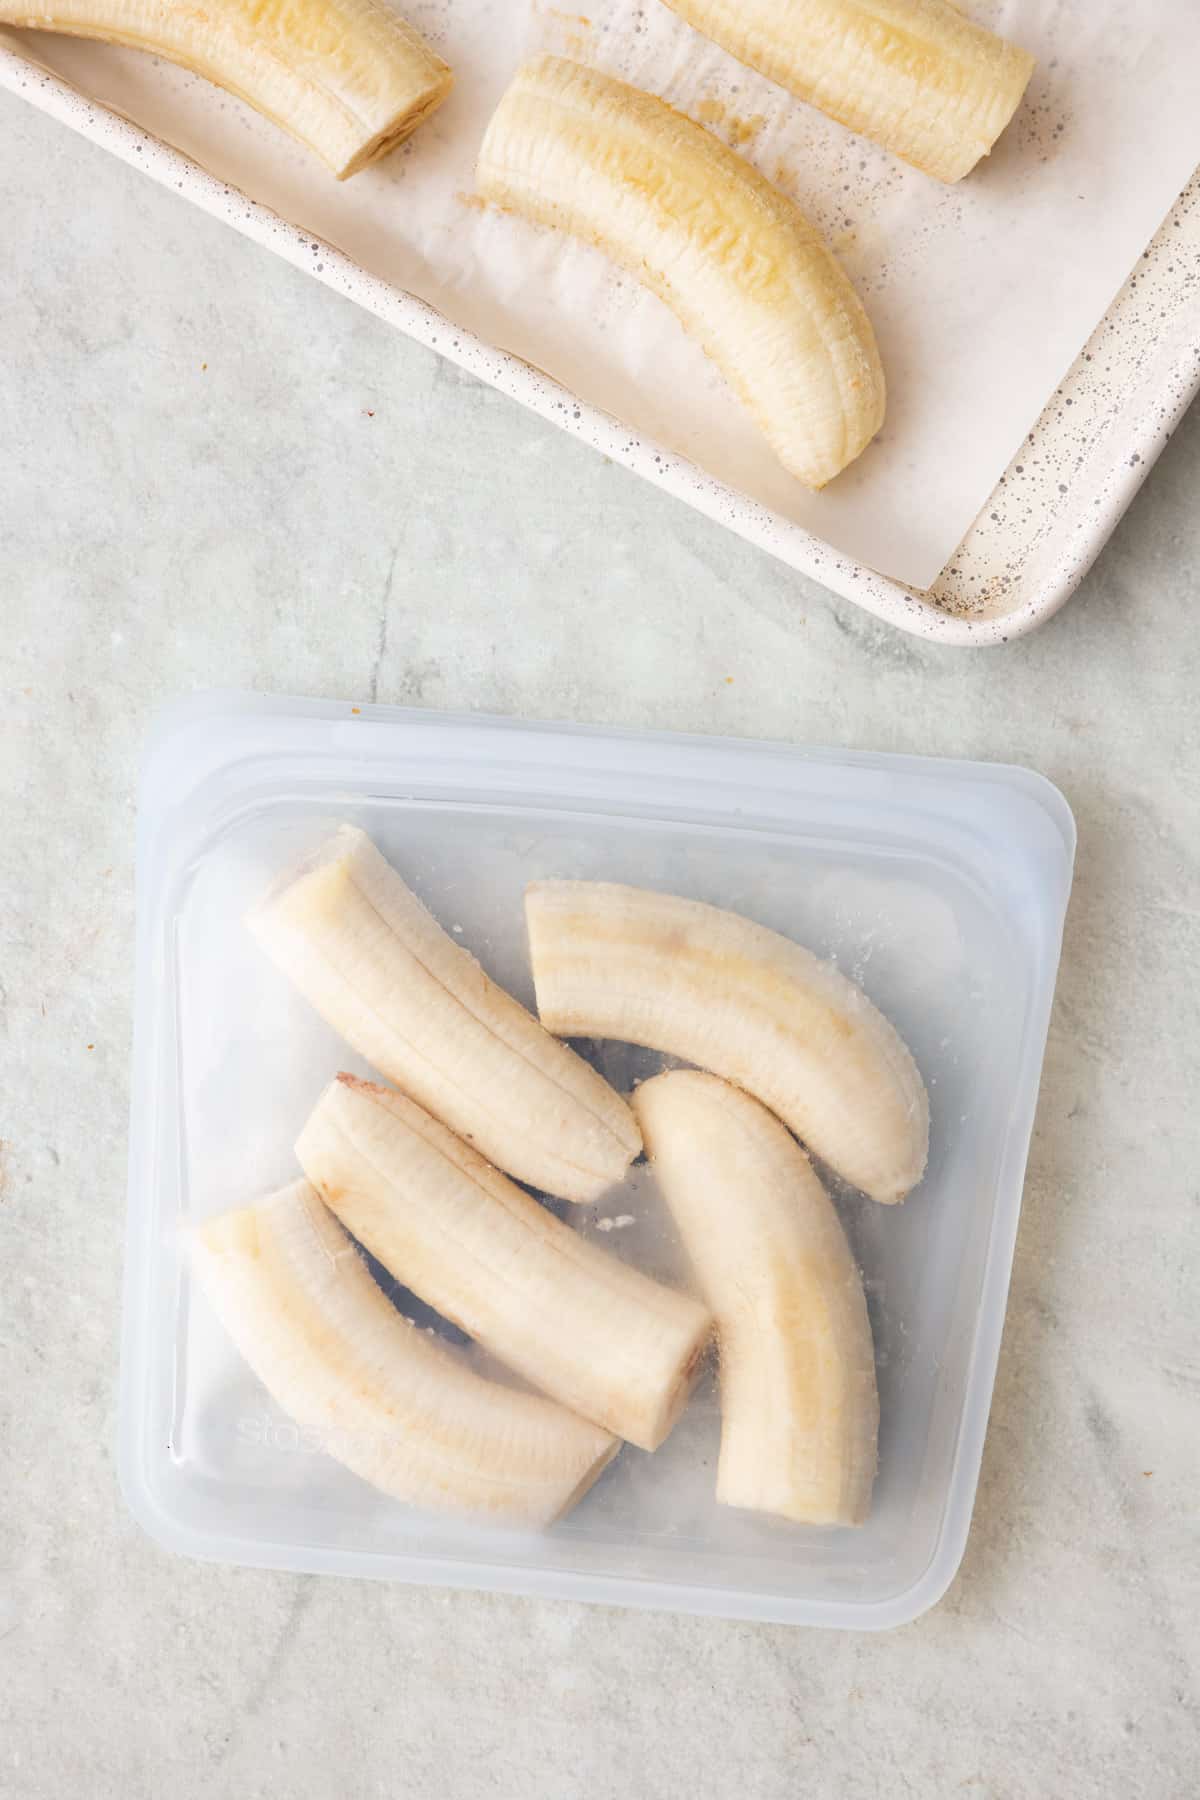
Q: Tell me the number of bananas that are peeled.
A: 8